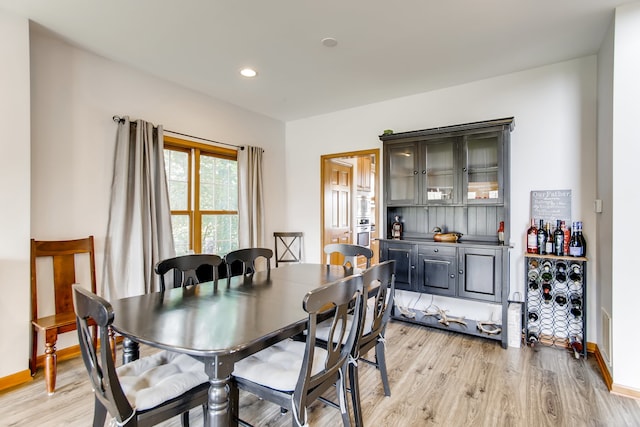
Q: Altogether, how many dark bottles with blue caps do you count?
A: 2